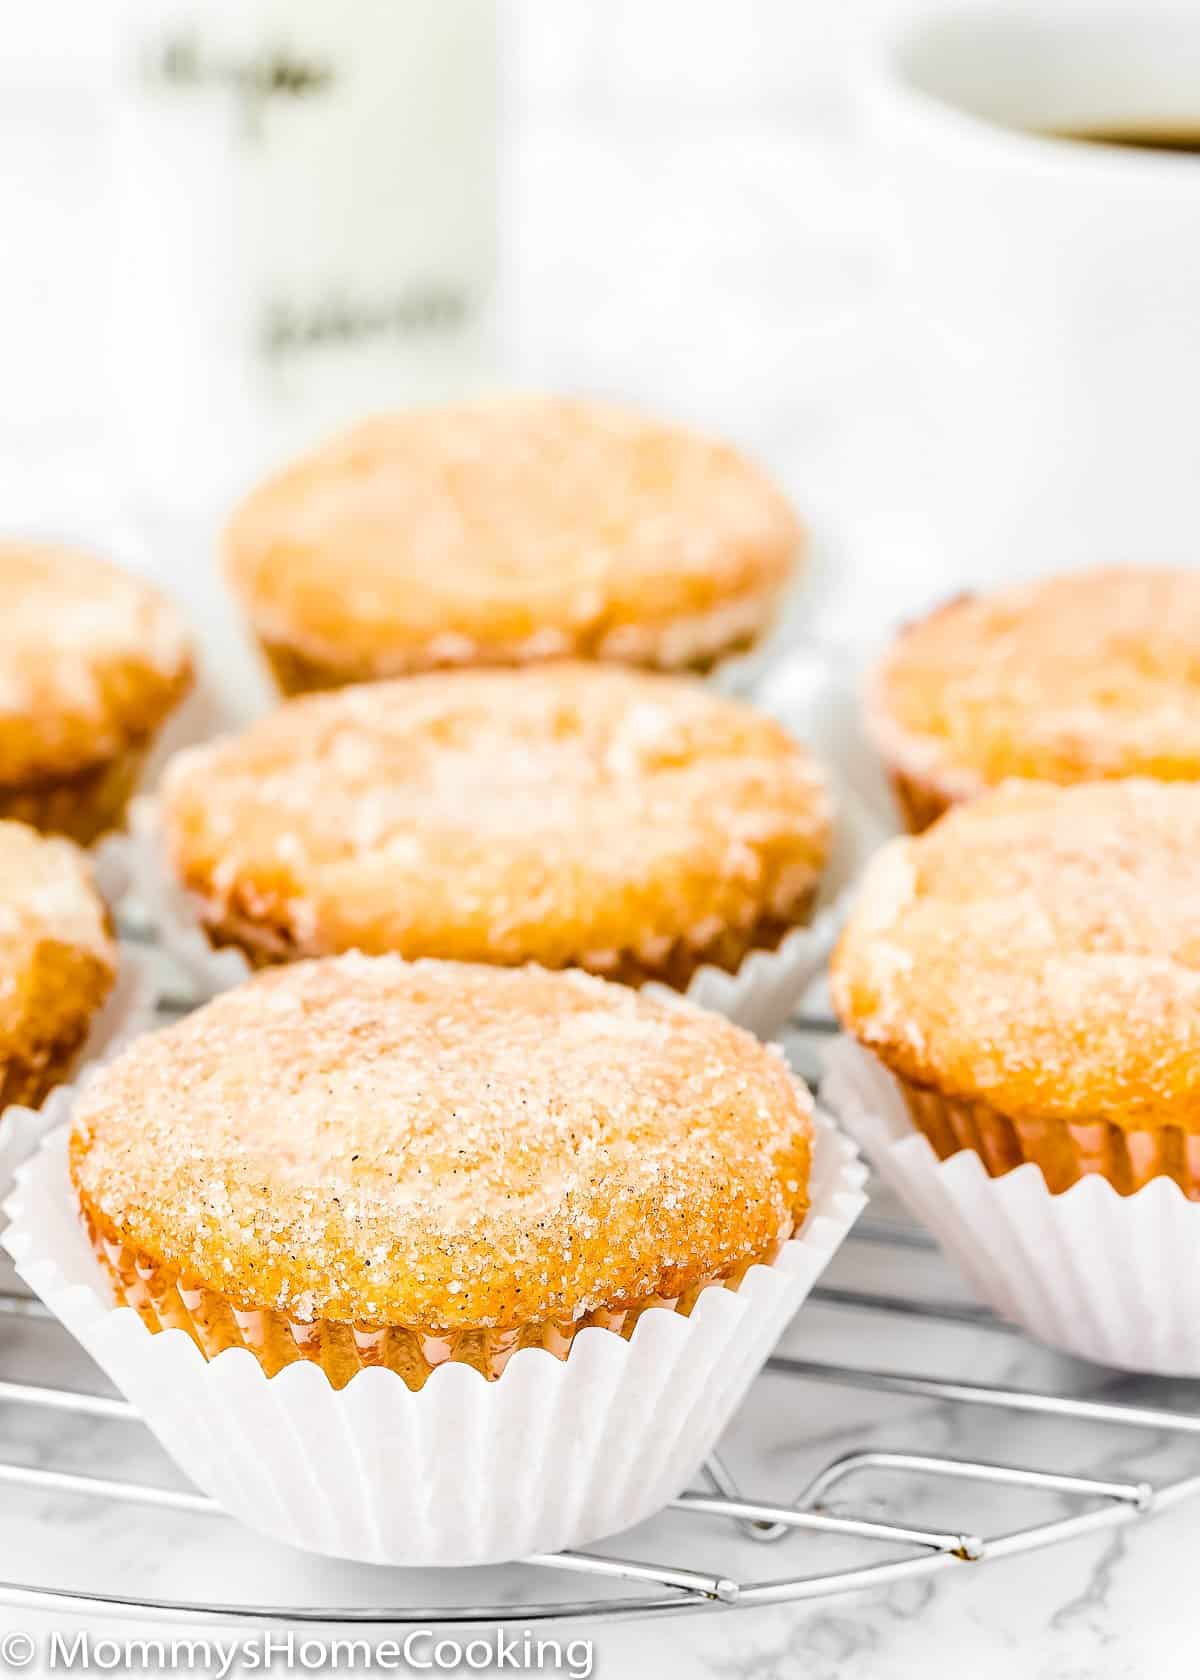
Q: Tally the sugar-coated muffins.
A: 7